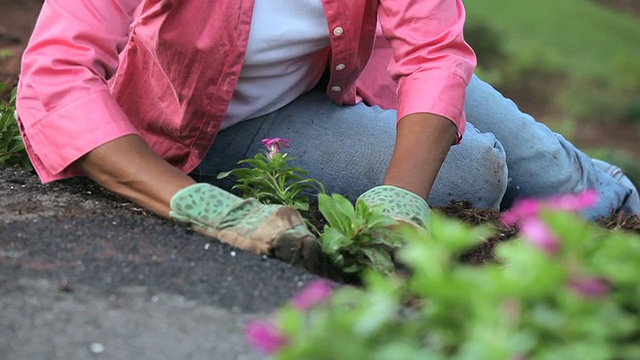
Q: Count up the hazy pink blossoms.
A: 6